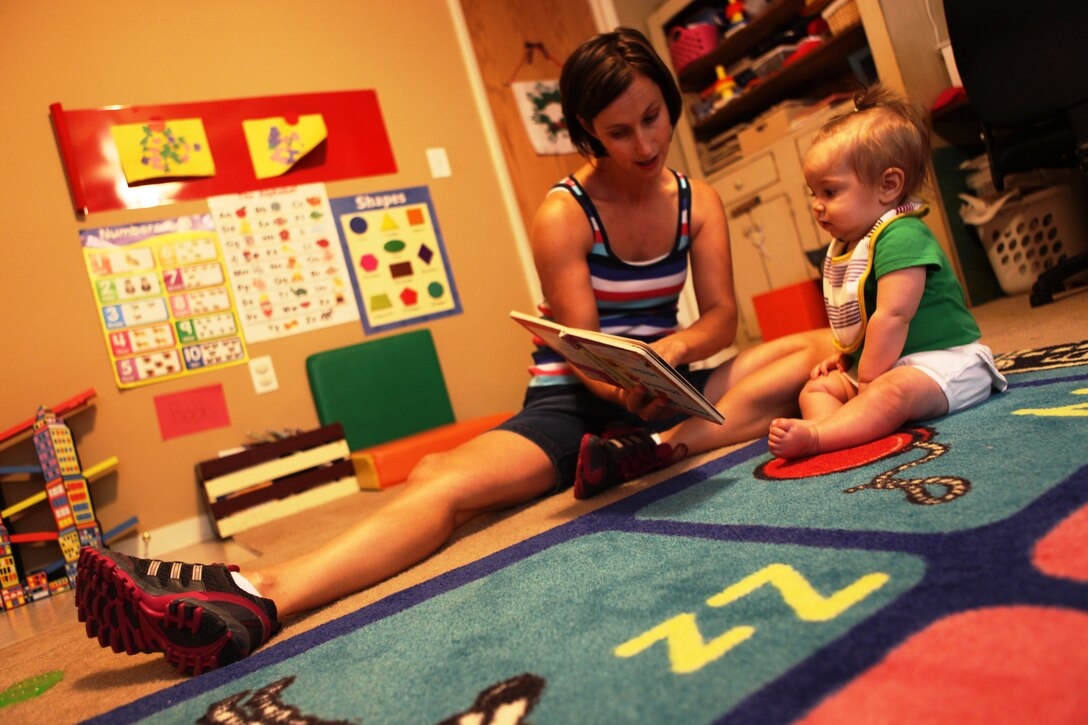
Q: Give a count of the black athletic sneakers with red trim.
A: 2